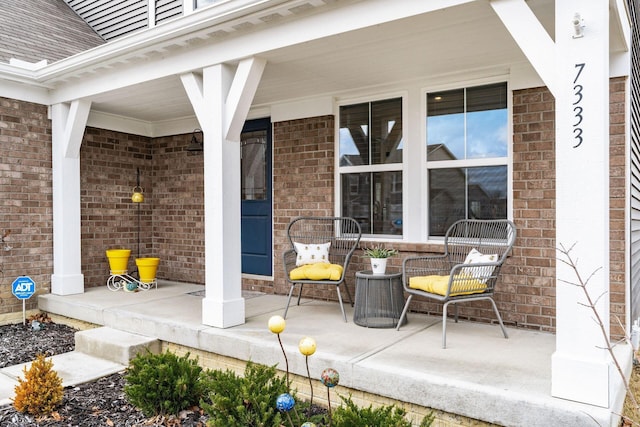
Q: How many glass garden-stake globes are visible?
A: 5